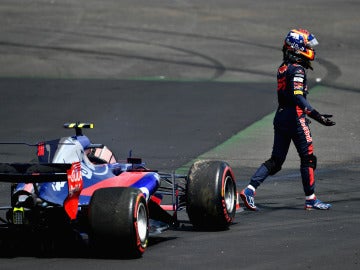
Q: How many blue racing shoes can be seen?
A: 2